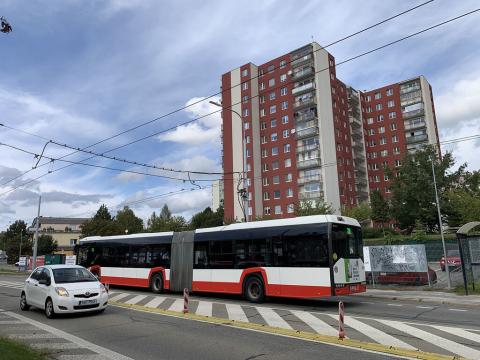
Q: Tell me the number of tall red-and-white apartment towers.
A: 2